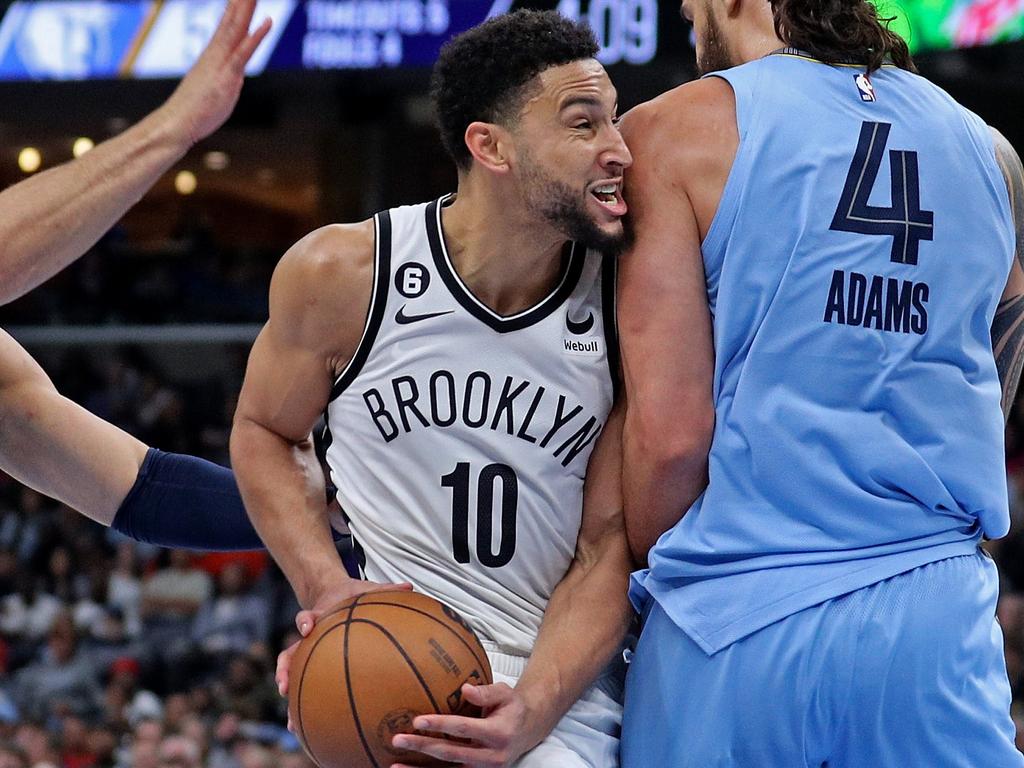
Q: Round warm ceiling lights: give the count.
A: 3